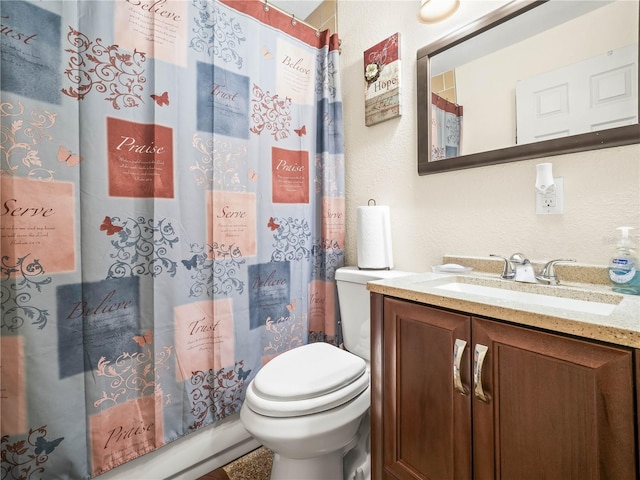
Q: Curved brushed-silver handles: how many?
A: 2